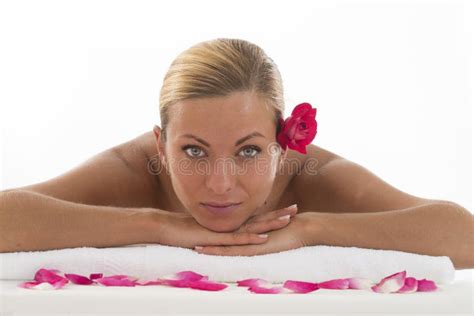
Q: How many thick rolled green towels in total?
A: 0